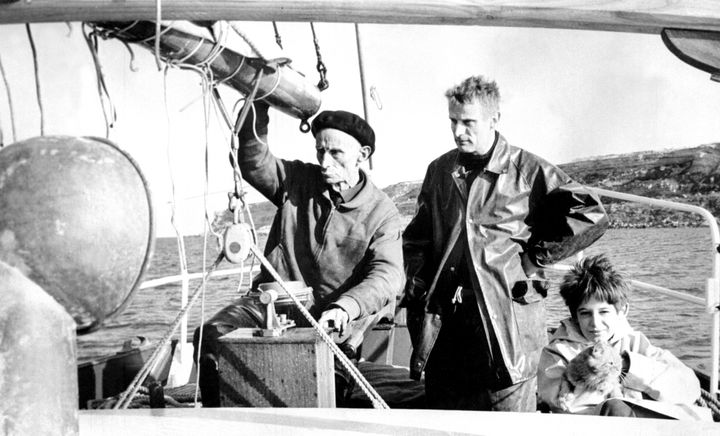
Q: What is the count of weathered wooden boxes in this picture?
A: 1